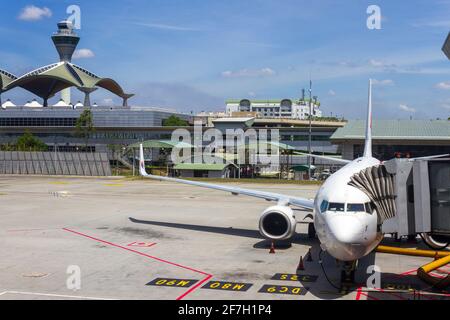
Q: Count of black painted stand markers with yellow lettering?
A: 4